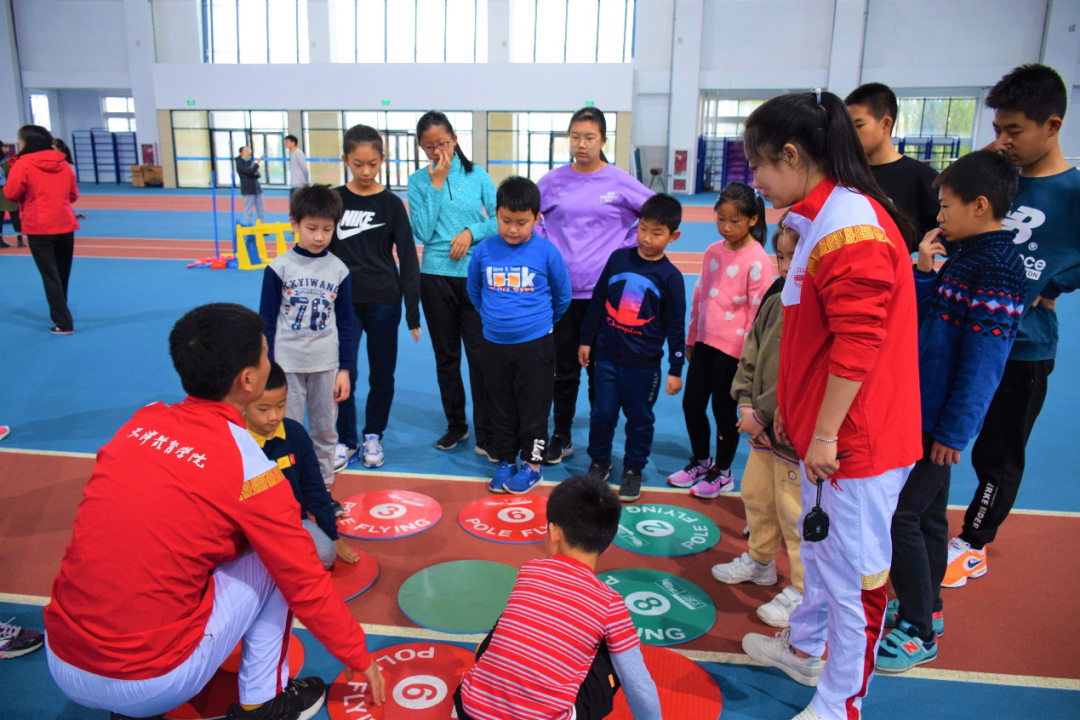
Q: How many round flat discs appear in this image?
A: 9